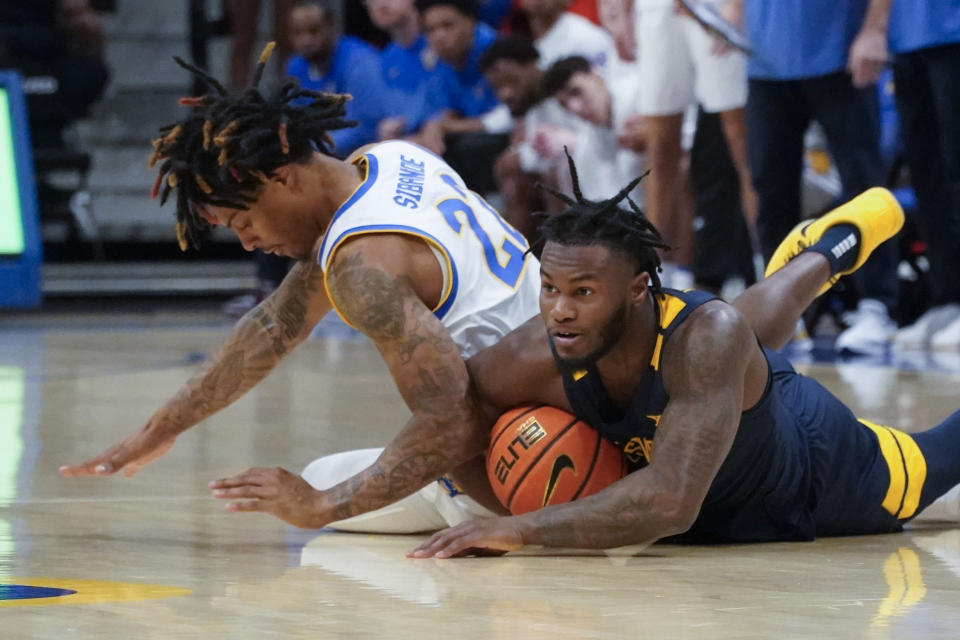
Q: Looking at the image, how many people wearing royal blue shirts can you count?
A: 5